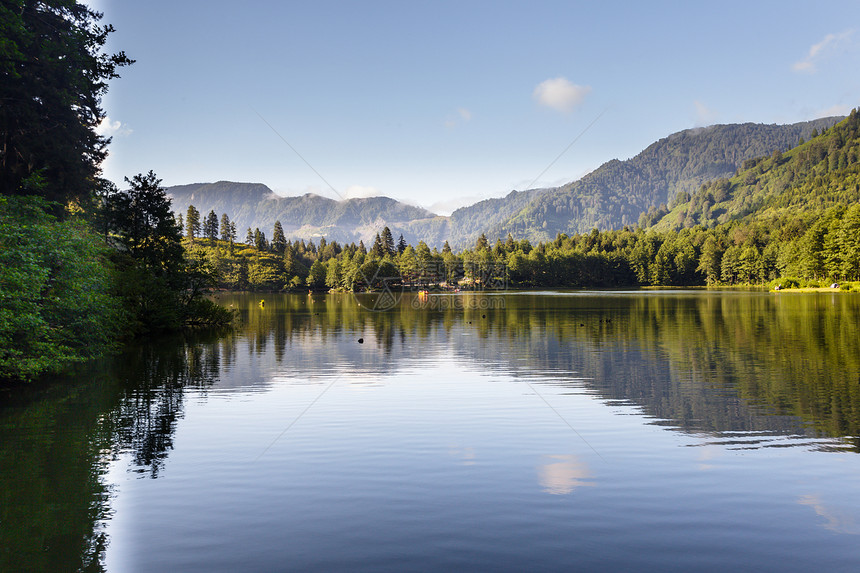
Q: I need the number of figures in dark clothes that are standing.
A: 0